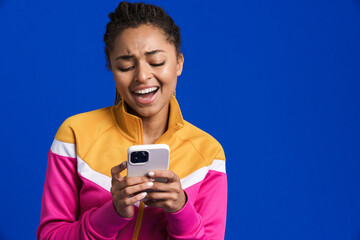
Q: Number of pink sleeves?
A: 2